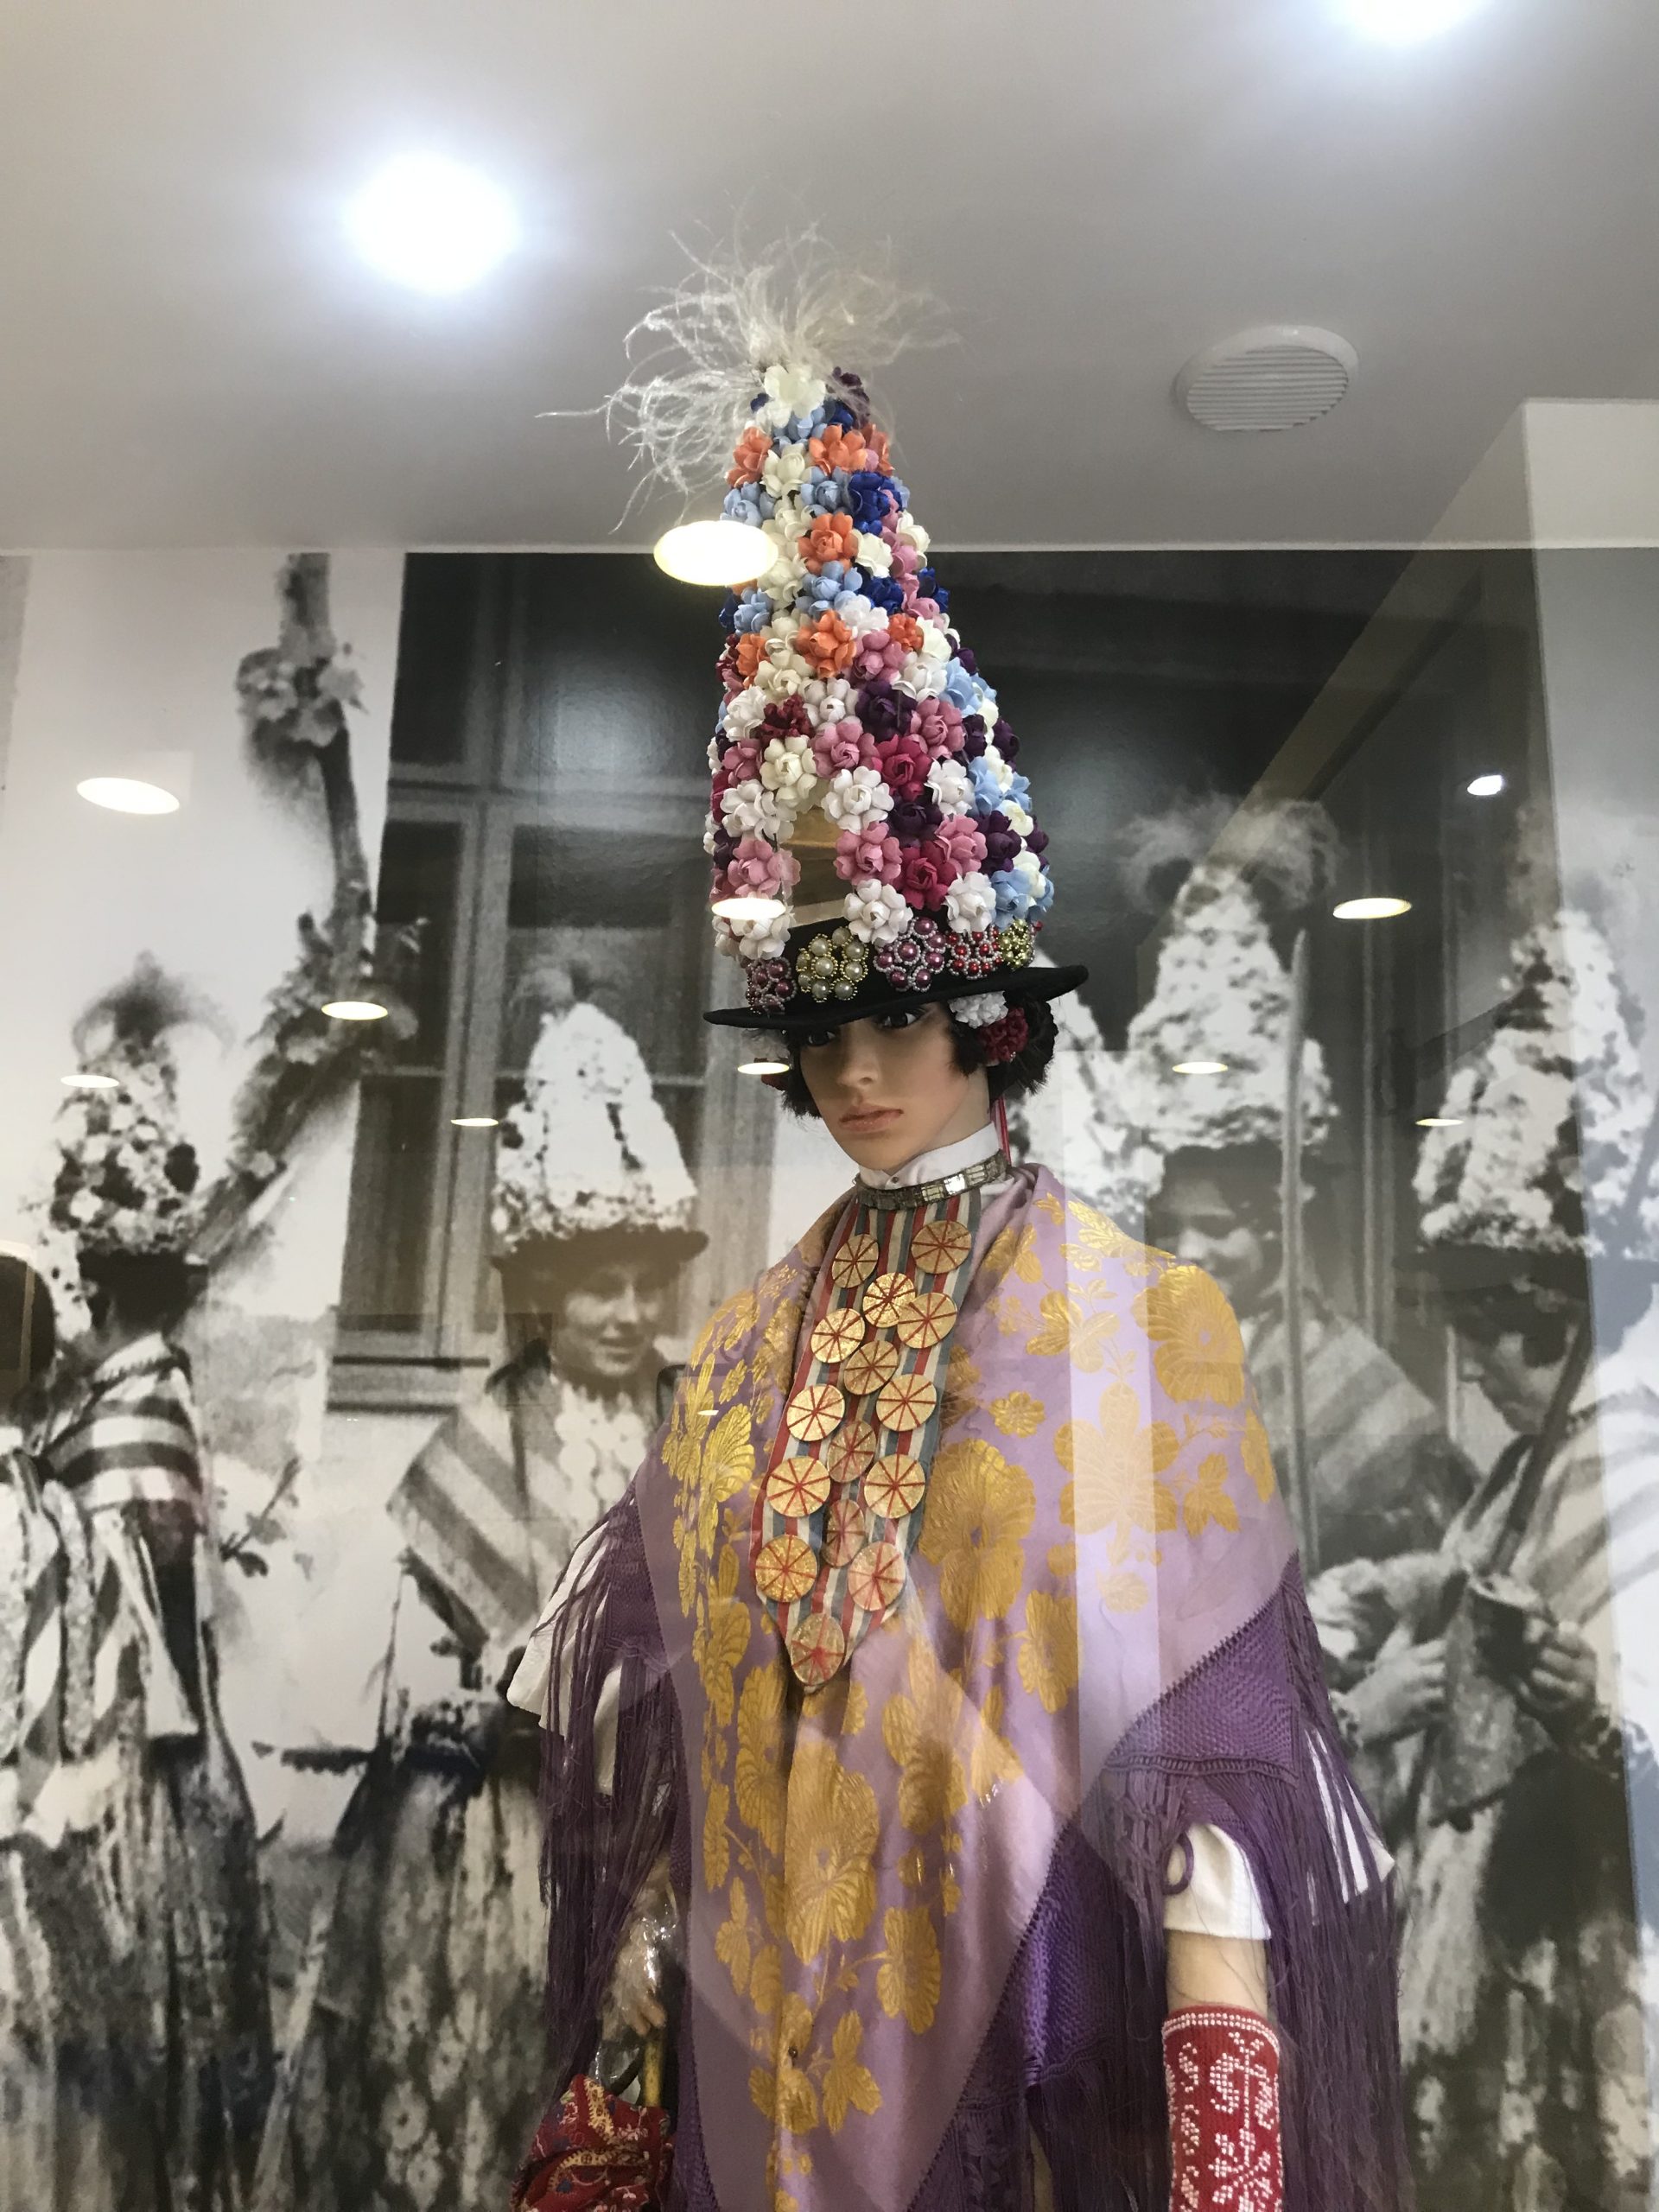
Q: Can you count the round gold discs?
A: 15